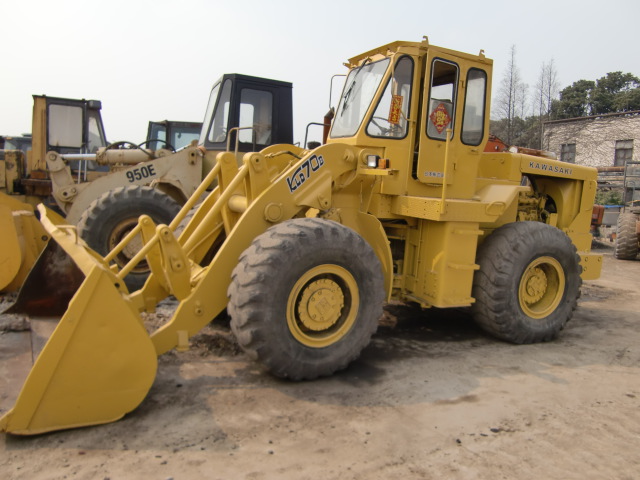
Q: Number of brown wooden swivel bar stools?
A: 0